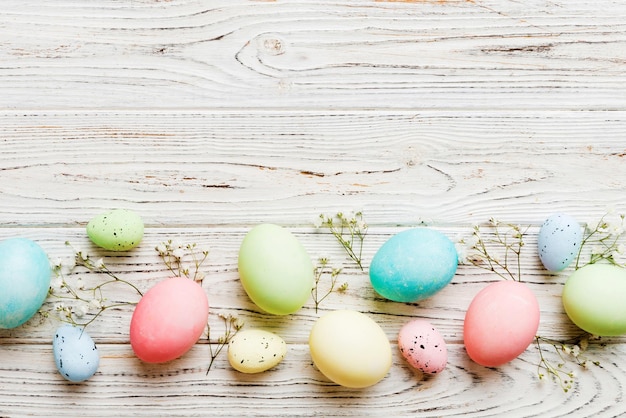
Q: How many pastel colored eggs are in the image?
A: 12